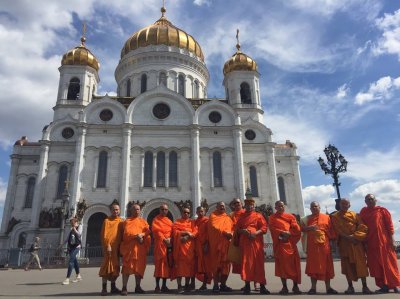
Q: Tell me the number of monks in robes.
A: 12